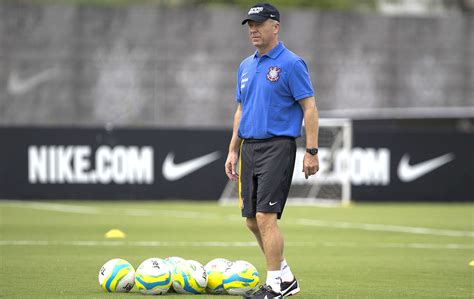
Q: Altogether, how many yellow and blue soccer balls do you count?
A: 6